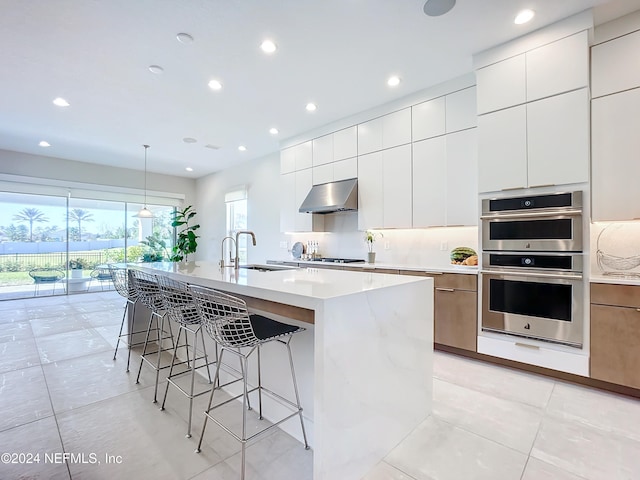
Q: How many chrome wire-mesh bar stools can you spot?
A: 4